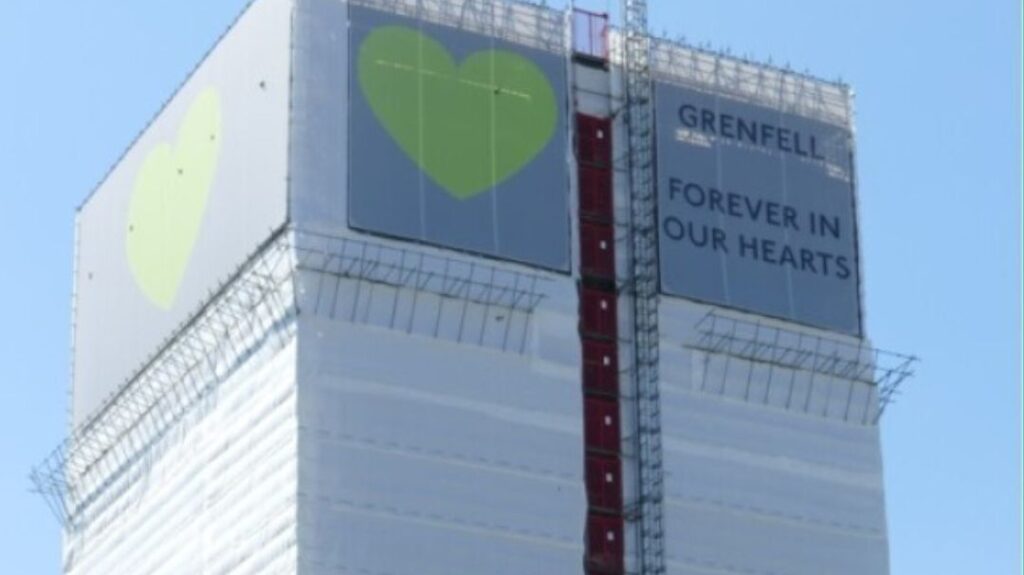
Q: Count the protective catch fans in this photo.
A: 3